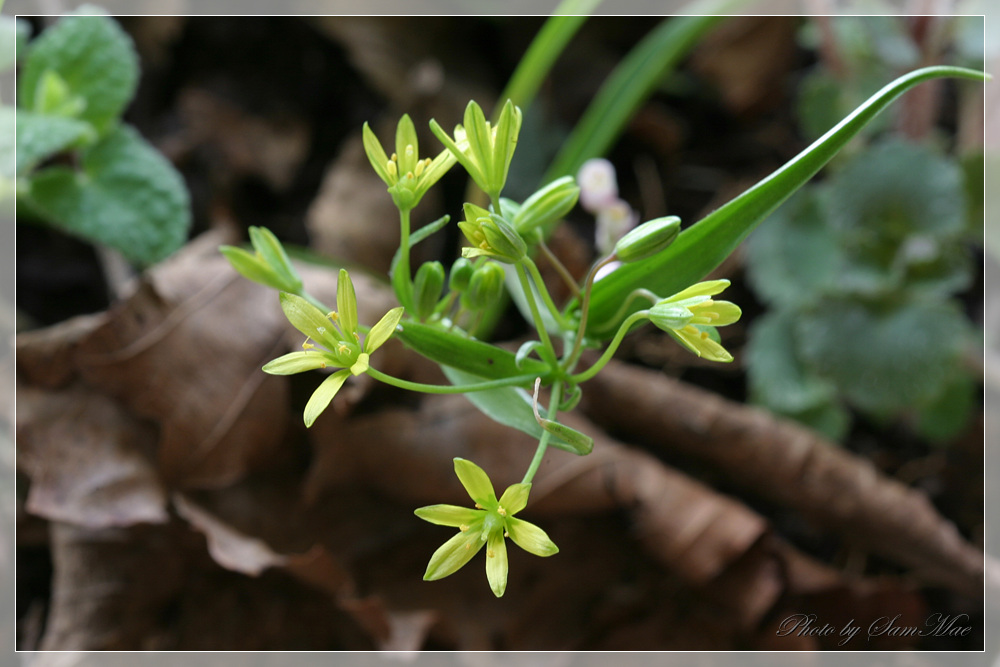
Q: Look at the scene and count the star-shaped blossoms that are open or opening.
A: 7